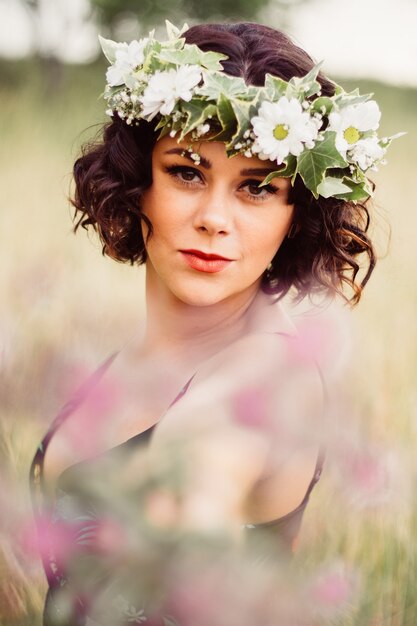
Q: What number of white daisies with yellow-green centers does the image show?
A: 2